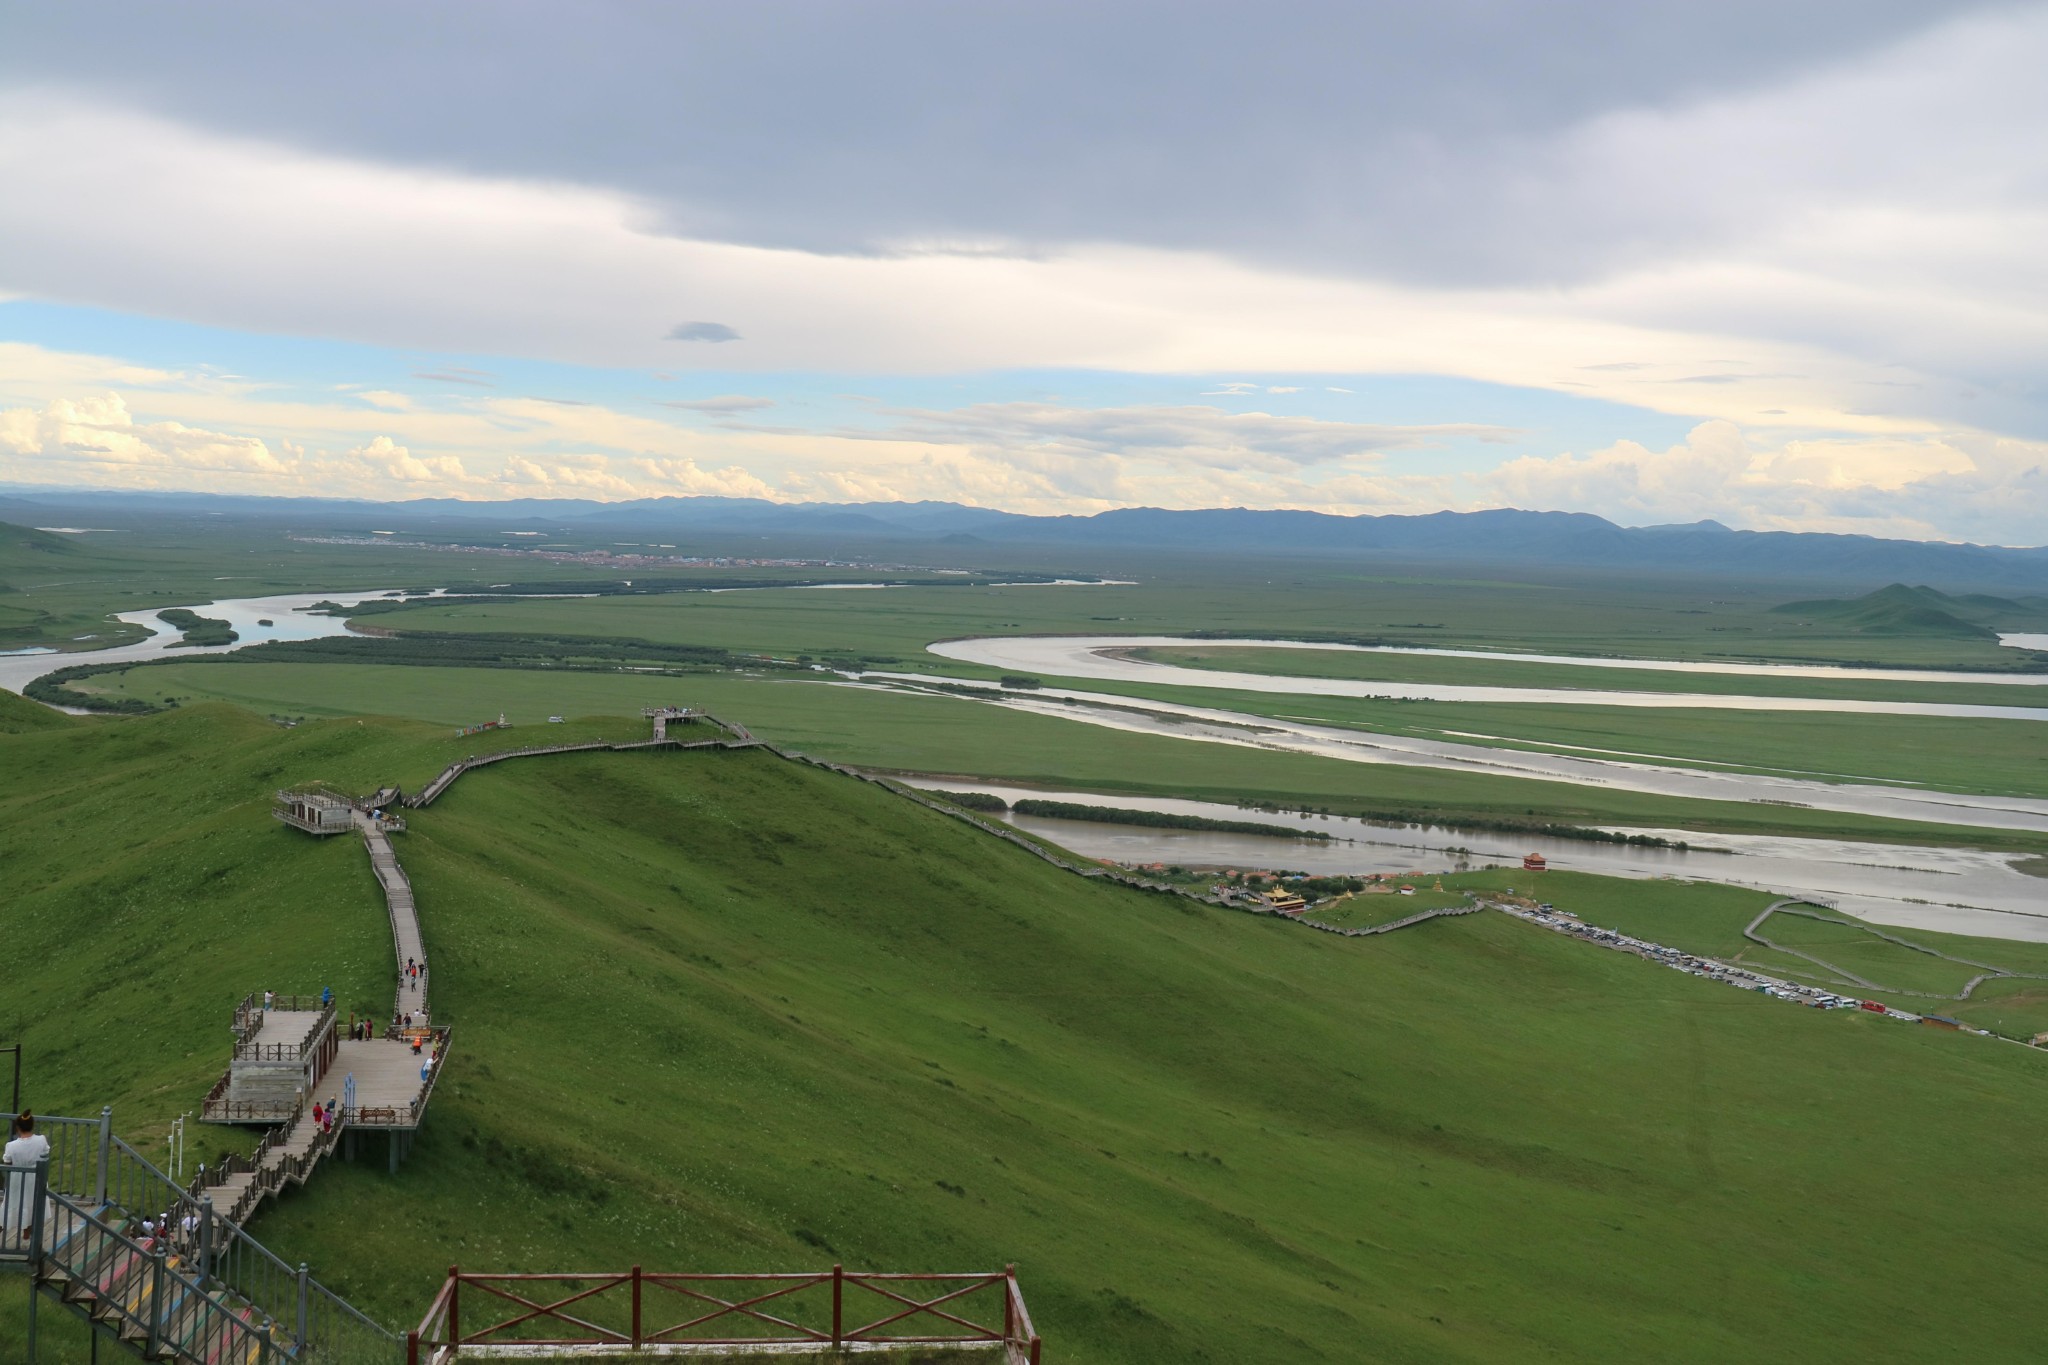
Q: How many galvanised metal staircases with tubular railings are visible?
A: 1